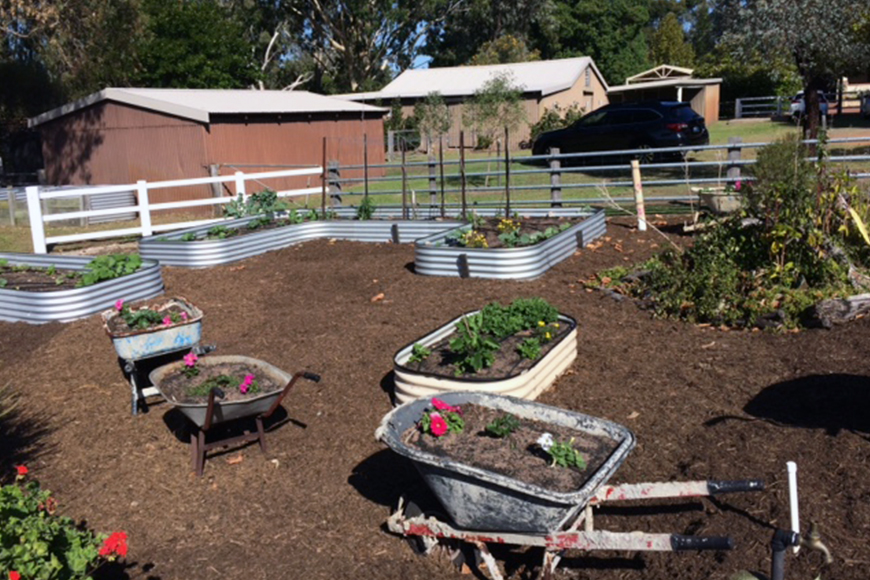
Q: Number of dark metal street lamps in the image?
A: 0